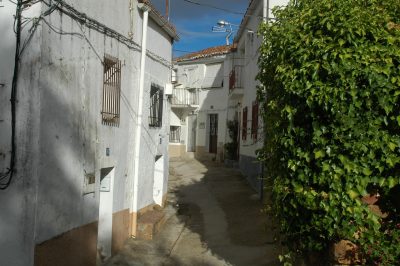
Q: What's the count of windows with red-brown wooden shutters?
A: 2